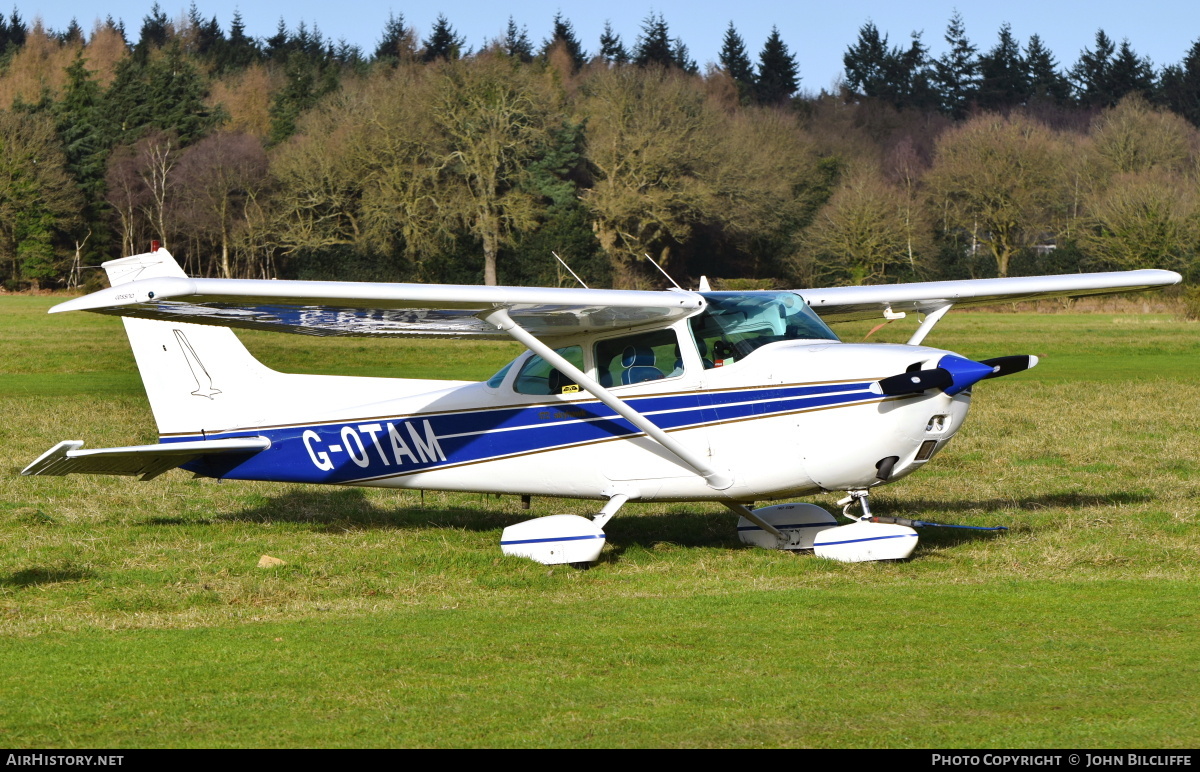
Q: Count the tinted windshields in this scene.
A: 1